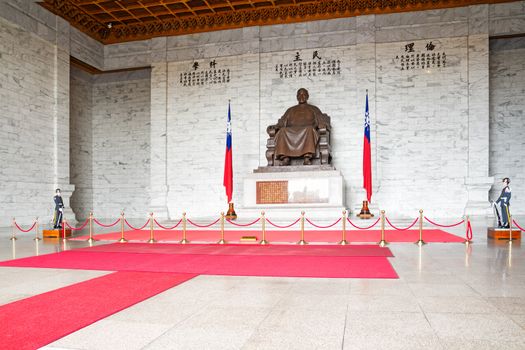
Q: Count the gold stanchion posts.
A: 15